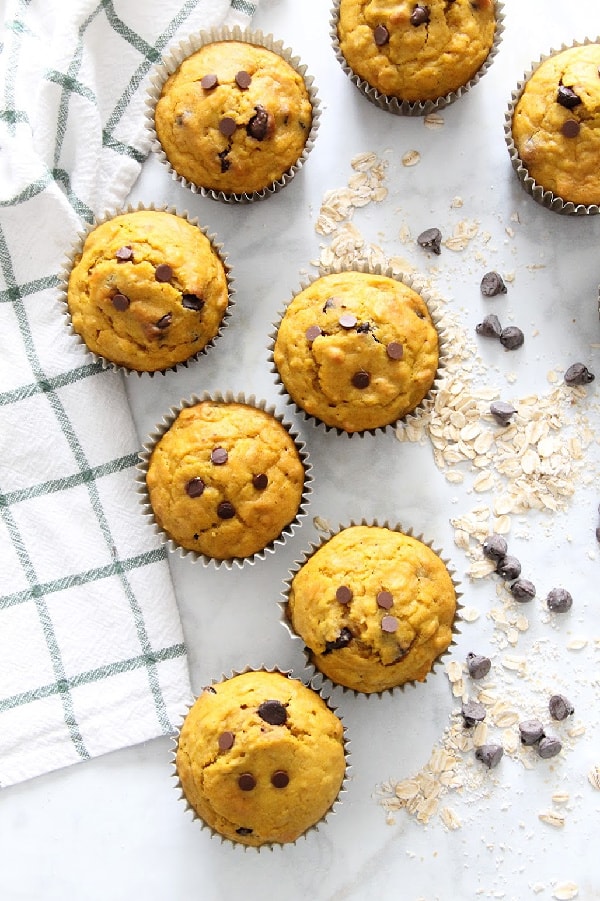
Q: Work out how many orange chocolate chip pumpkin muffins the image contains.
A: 8